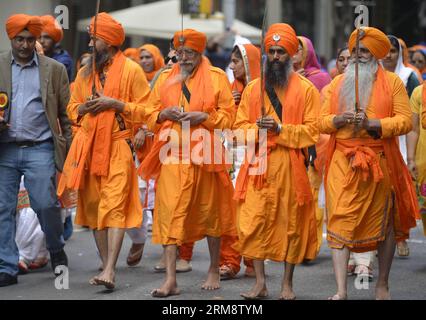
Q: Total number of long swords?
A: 4